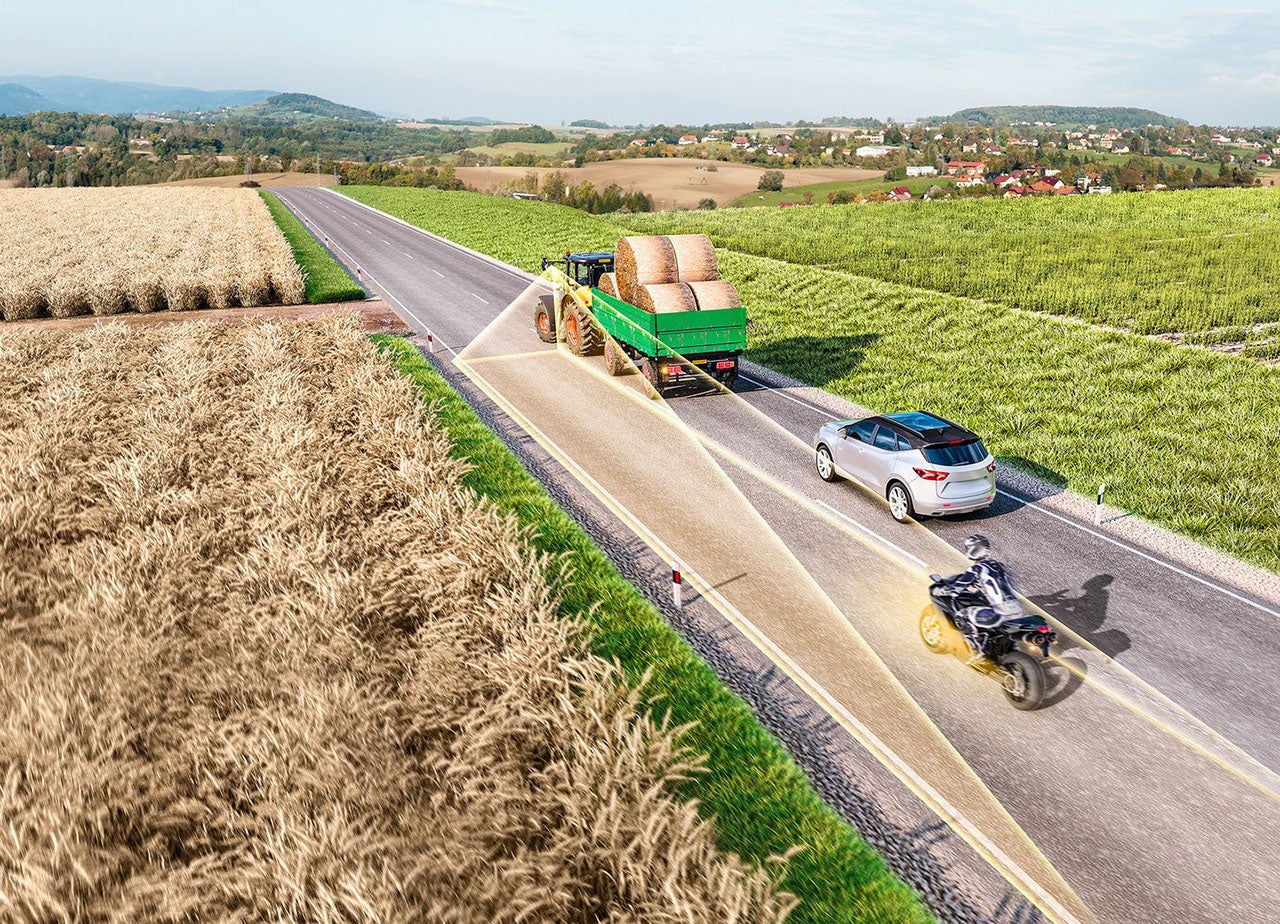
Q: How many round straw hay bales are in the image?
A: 5